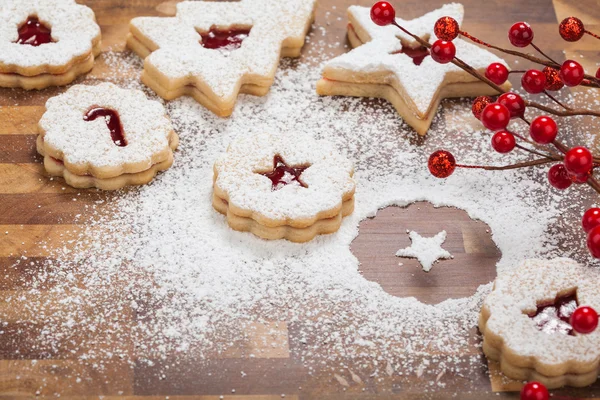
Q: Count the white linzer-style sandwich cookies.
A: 6